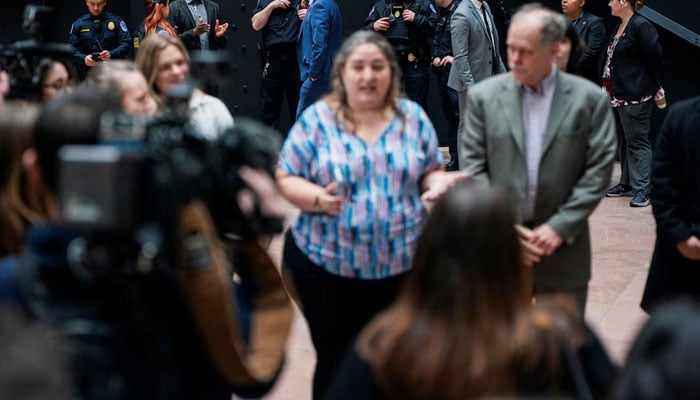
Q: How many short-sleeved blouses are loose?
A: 1